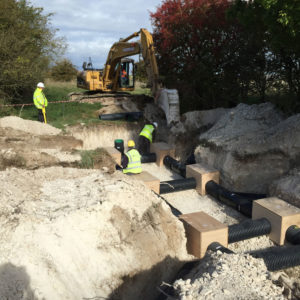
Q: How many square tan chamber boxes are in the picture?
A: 6